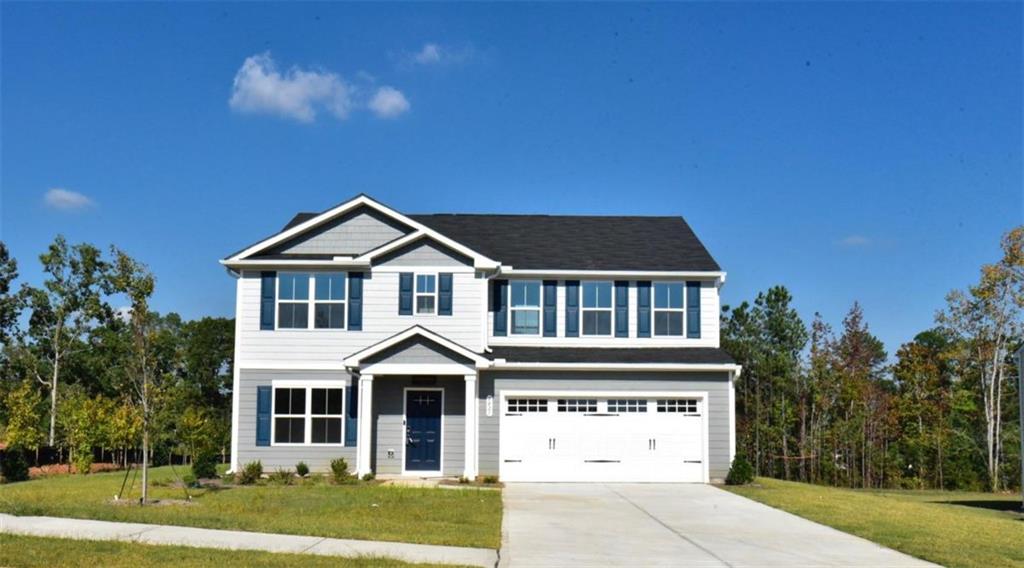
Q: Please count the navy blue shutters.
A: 12